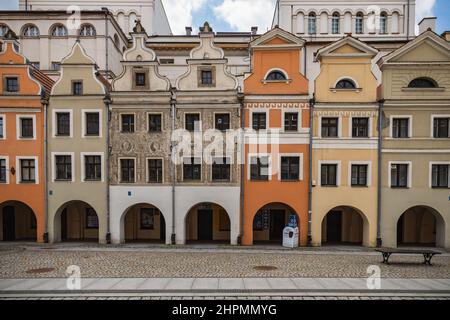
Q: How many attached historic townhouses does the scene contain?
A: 7